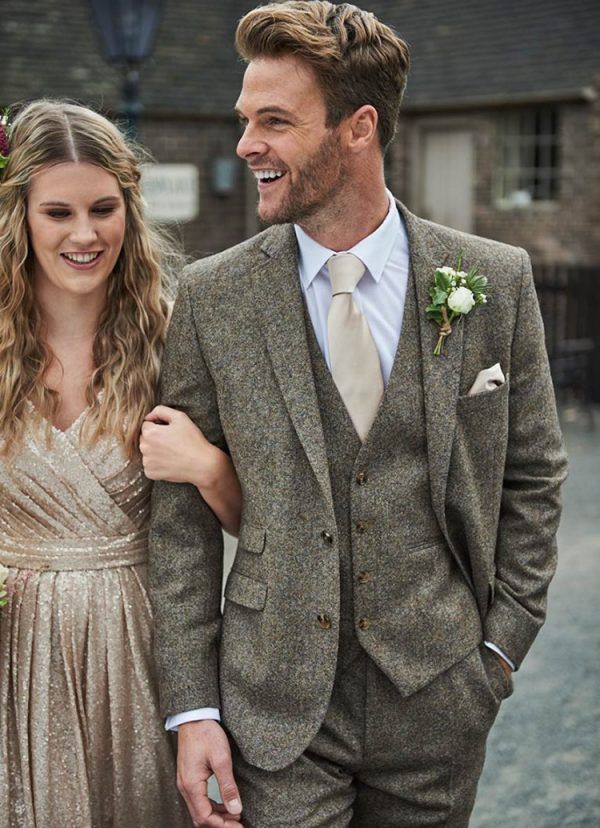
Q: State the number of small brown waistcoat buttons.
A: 4